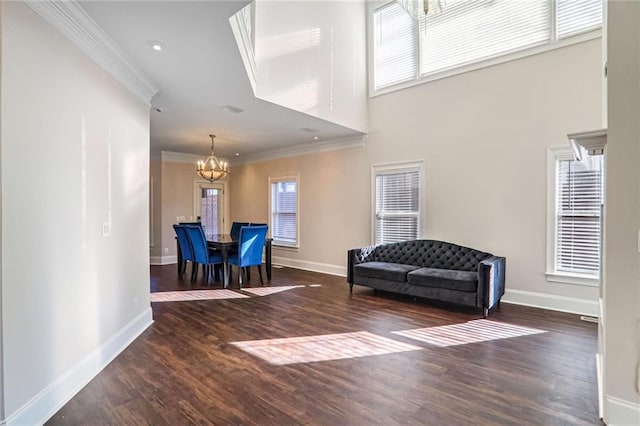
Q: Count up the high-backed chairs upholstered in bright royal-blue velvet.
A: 6